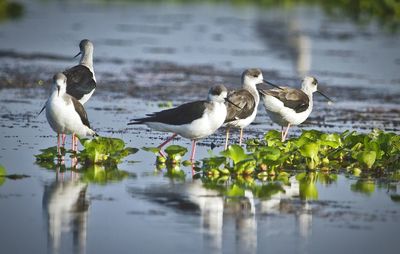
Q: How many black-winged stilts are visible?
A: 5